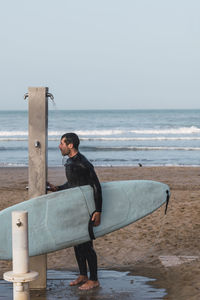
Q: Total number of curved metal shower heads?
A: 2